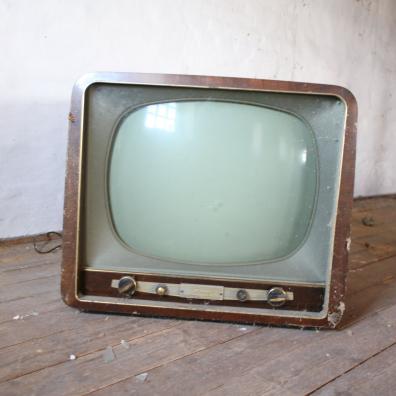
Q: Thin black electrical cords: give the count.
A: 1